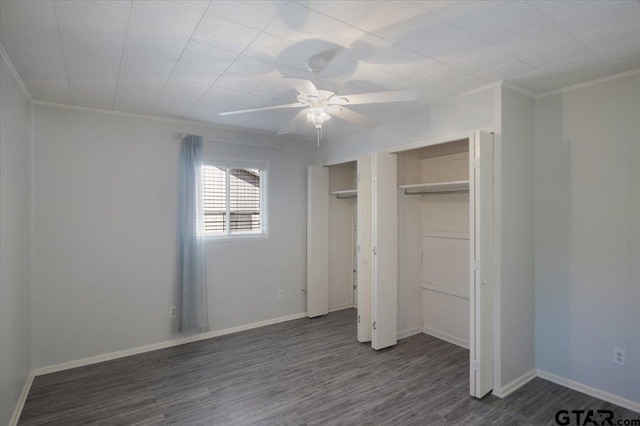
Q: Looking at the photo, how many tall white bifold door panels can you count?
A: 4